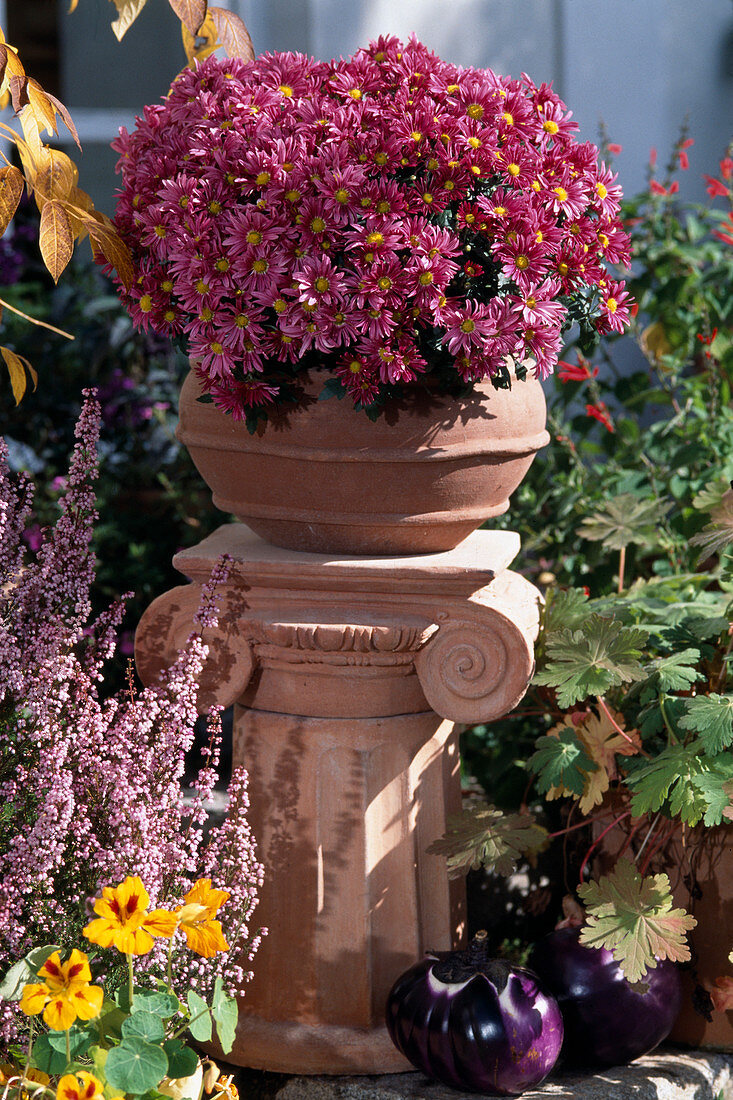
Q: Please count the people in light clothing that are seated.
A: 0